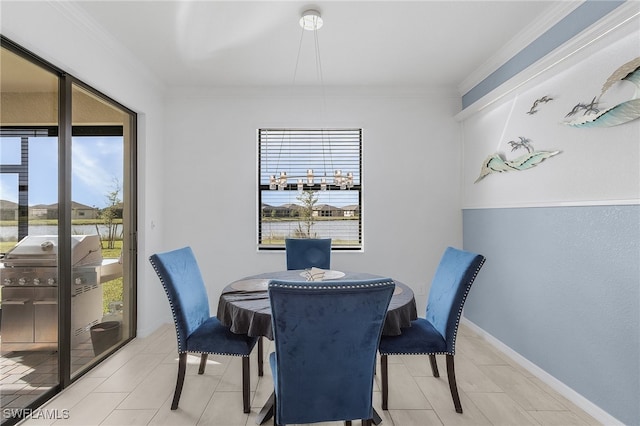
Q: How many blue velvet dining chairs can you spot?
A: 4